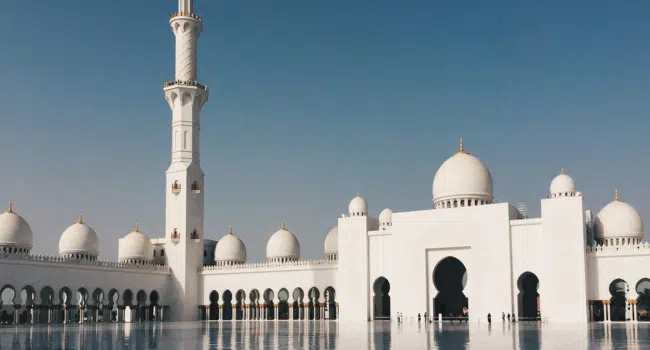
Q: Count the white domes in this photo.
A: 11